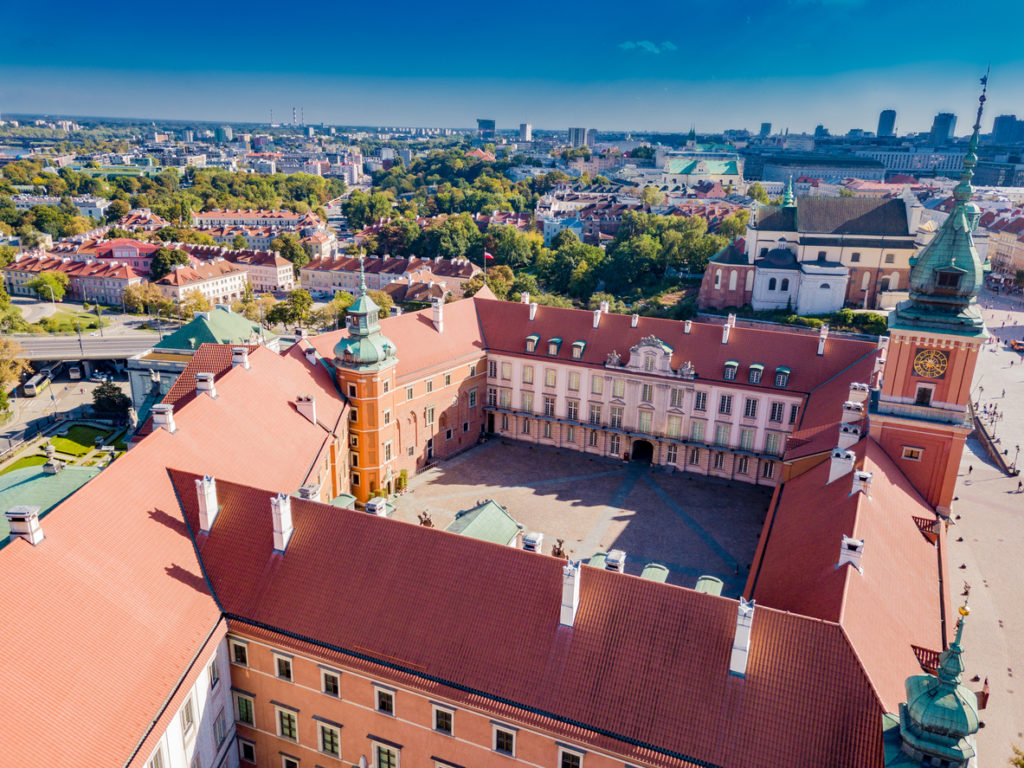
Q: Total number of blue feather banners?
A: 0